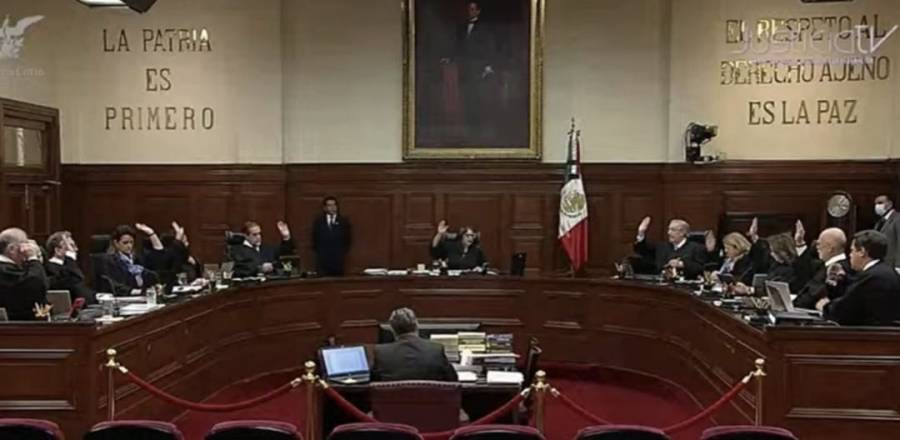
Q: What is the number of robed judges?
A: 11